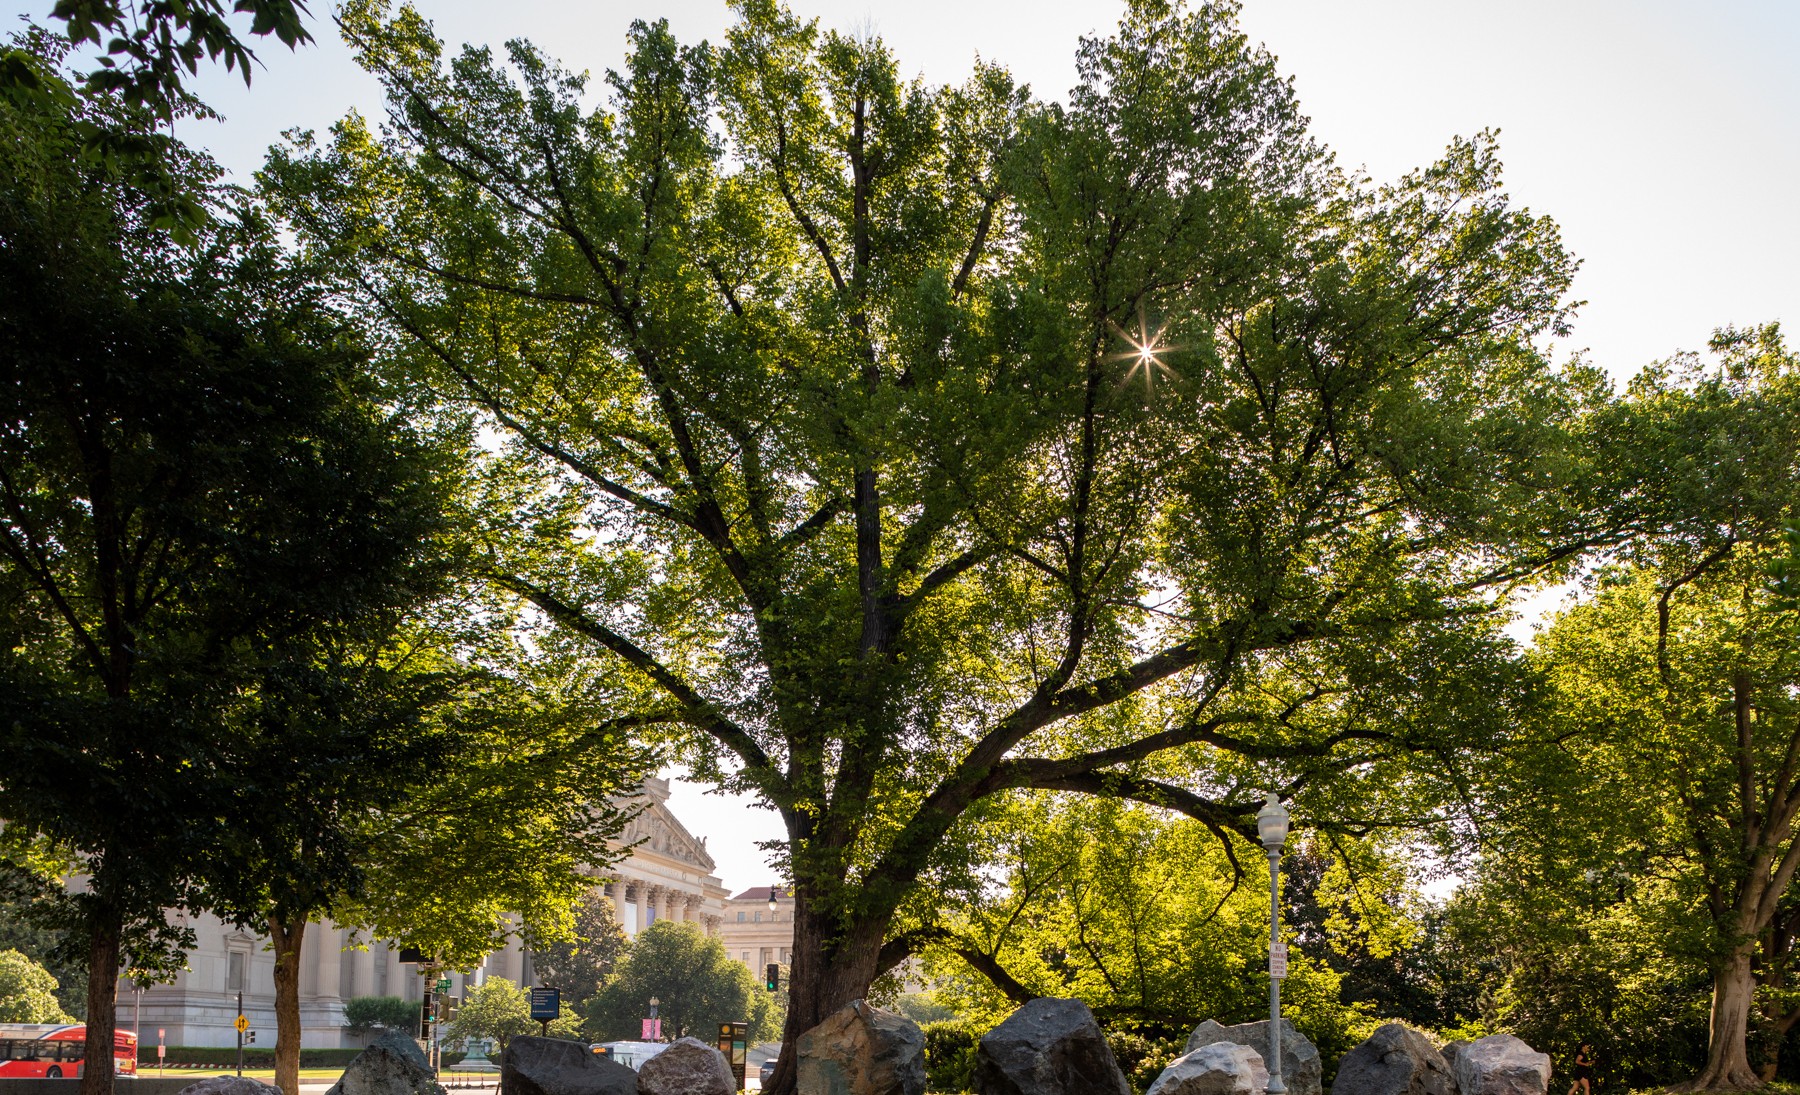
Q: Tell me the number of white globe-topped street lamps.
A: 1